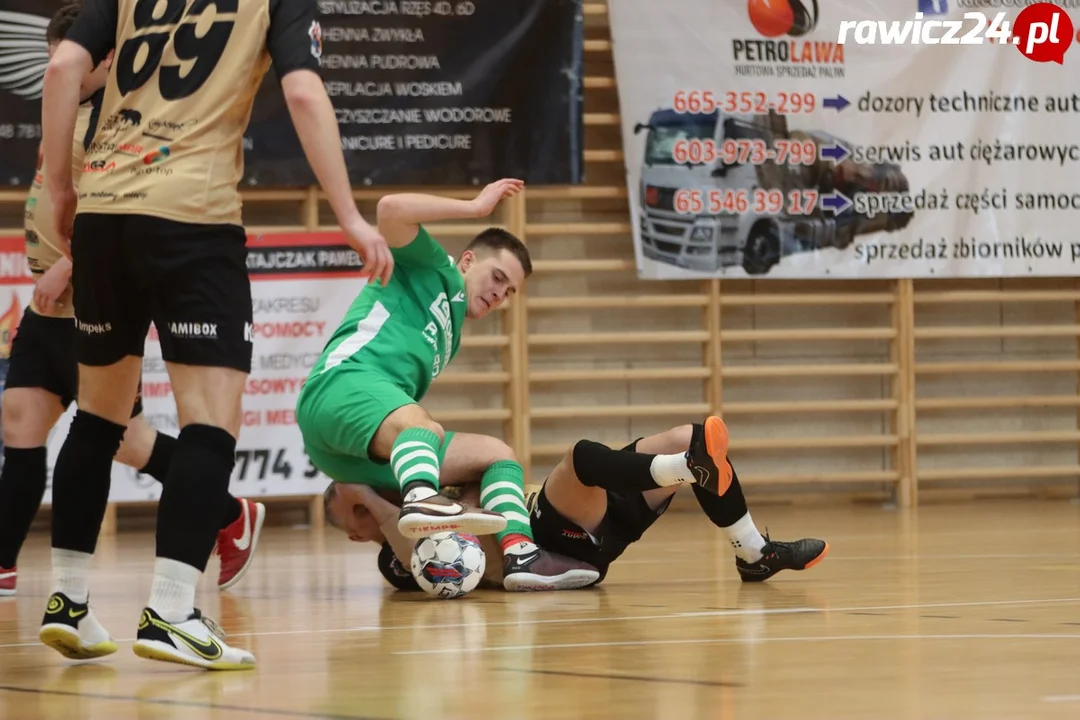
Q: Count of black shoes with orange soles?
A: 2